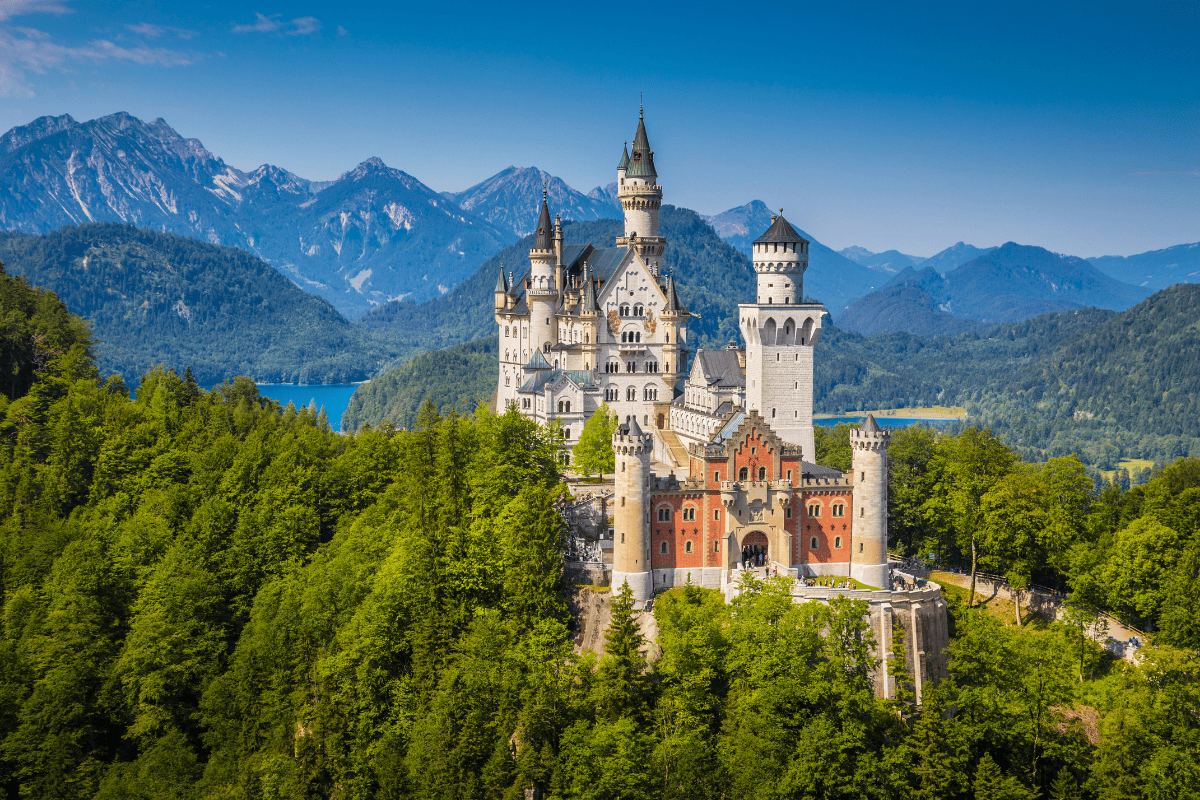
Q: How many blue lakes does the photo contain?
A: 2